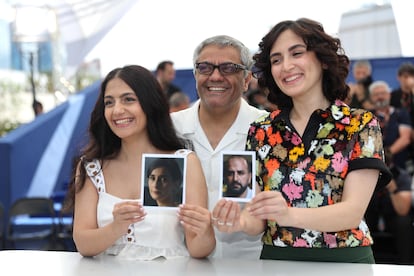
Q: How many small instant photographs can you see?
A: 2